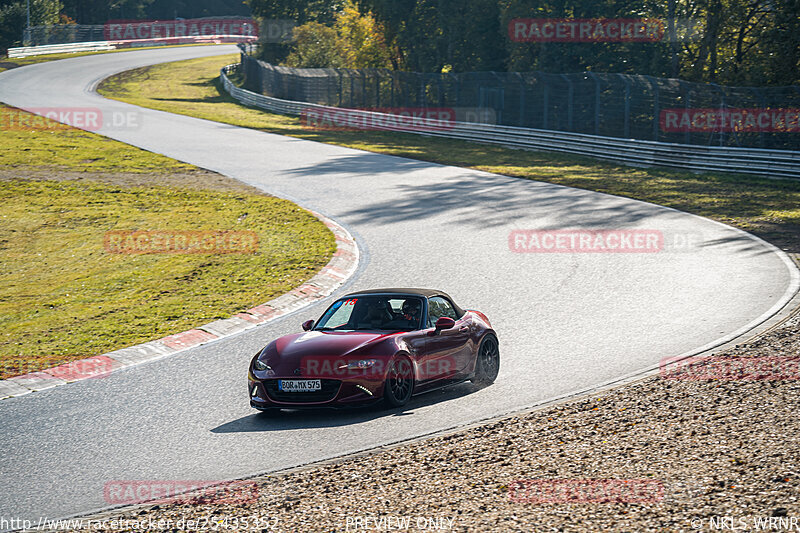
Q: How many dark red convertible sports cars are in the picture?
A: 1